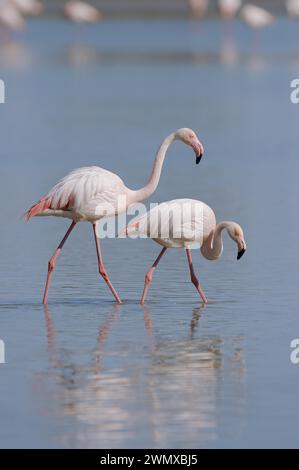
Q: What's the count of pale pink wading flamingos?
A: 2